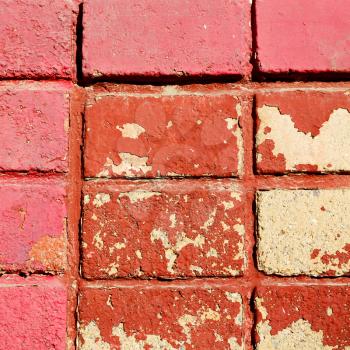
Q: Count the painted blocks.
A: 12